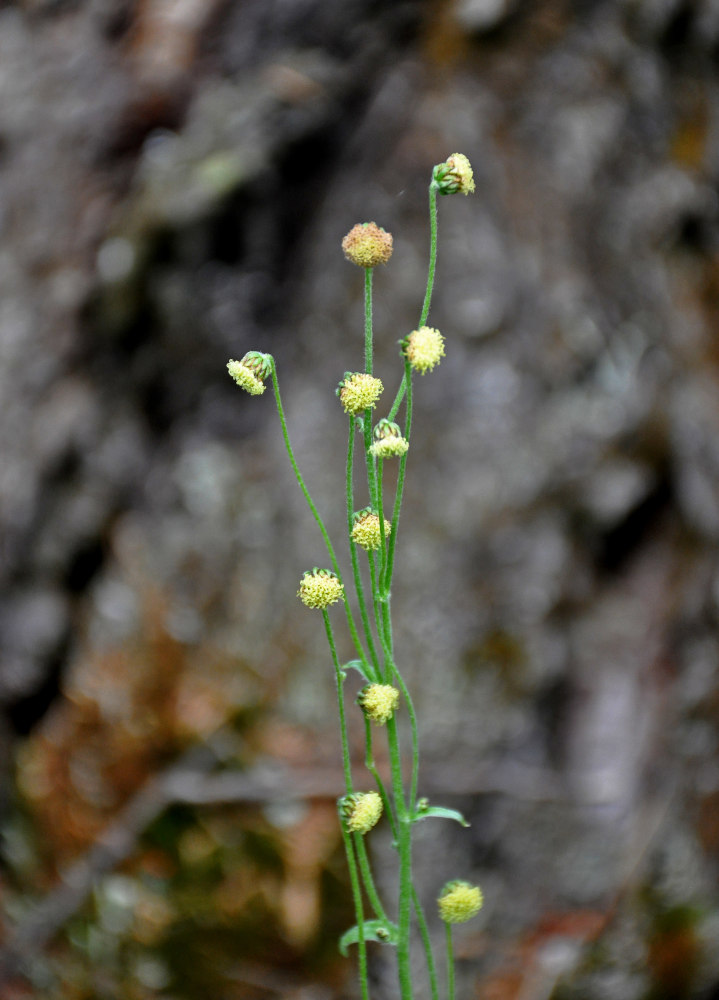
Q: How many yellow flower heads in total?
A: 11